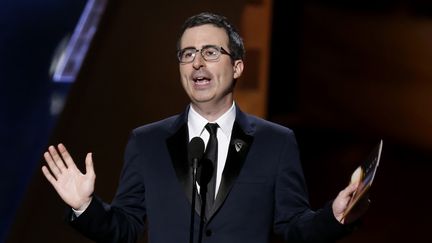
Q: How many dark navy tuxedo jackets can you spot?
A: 1